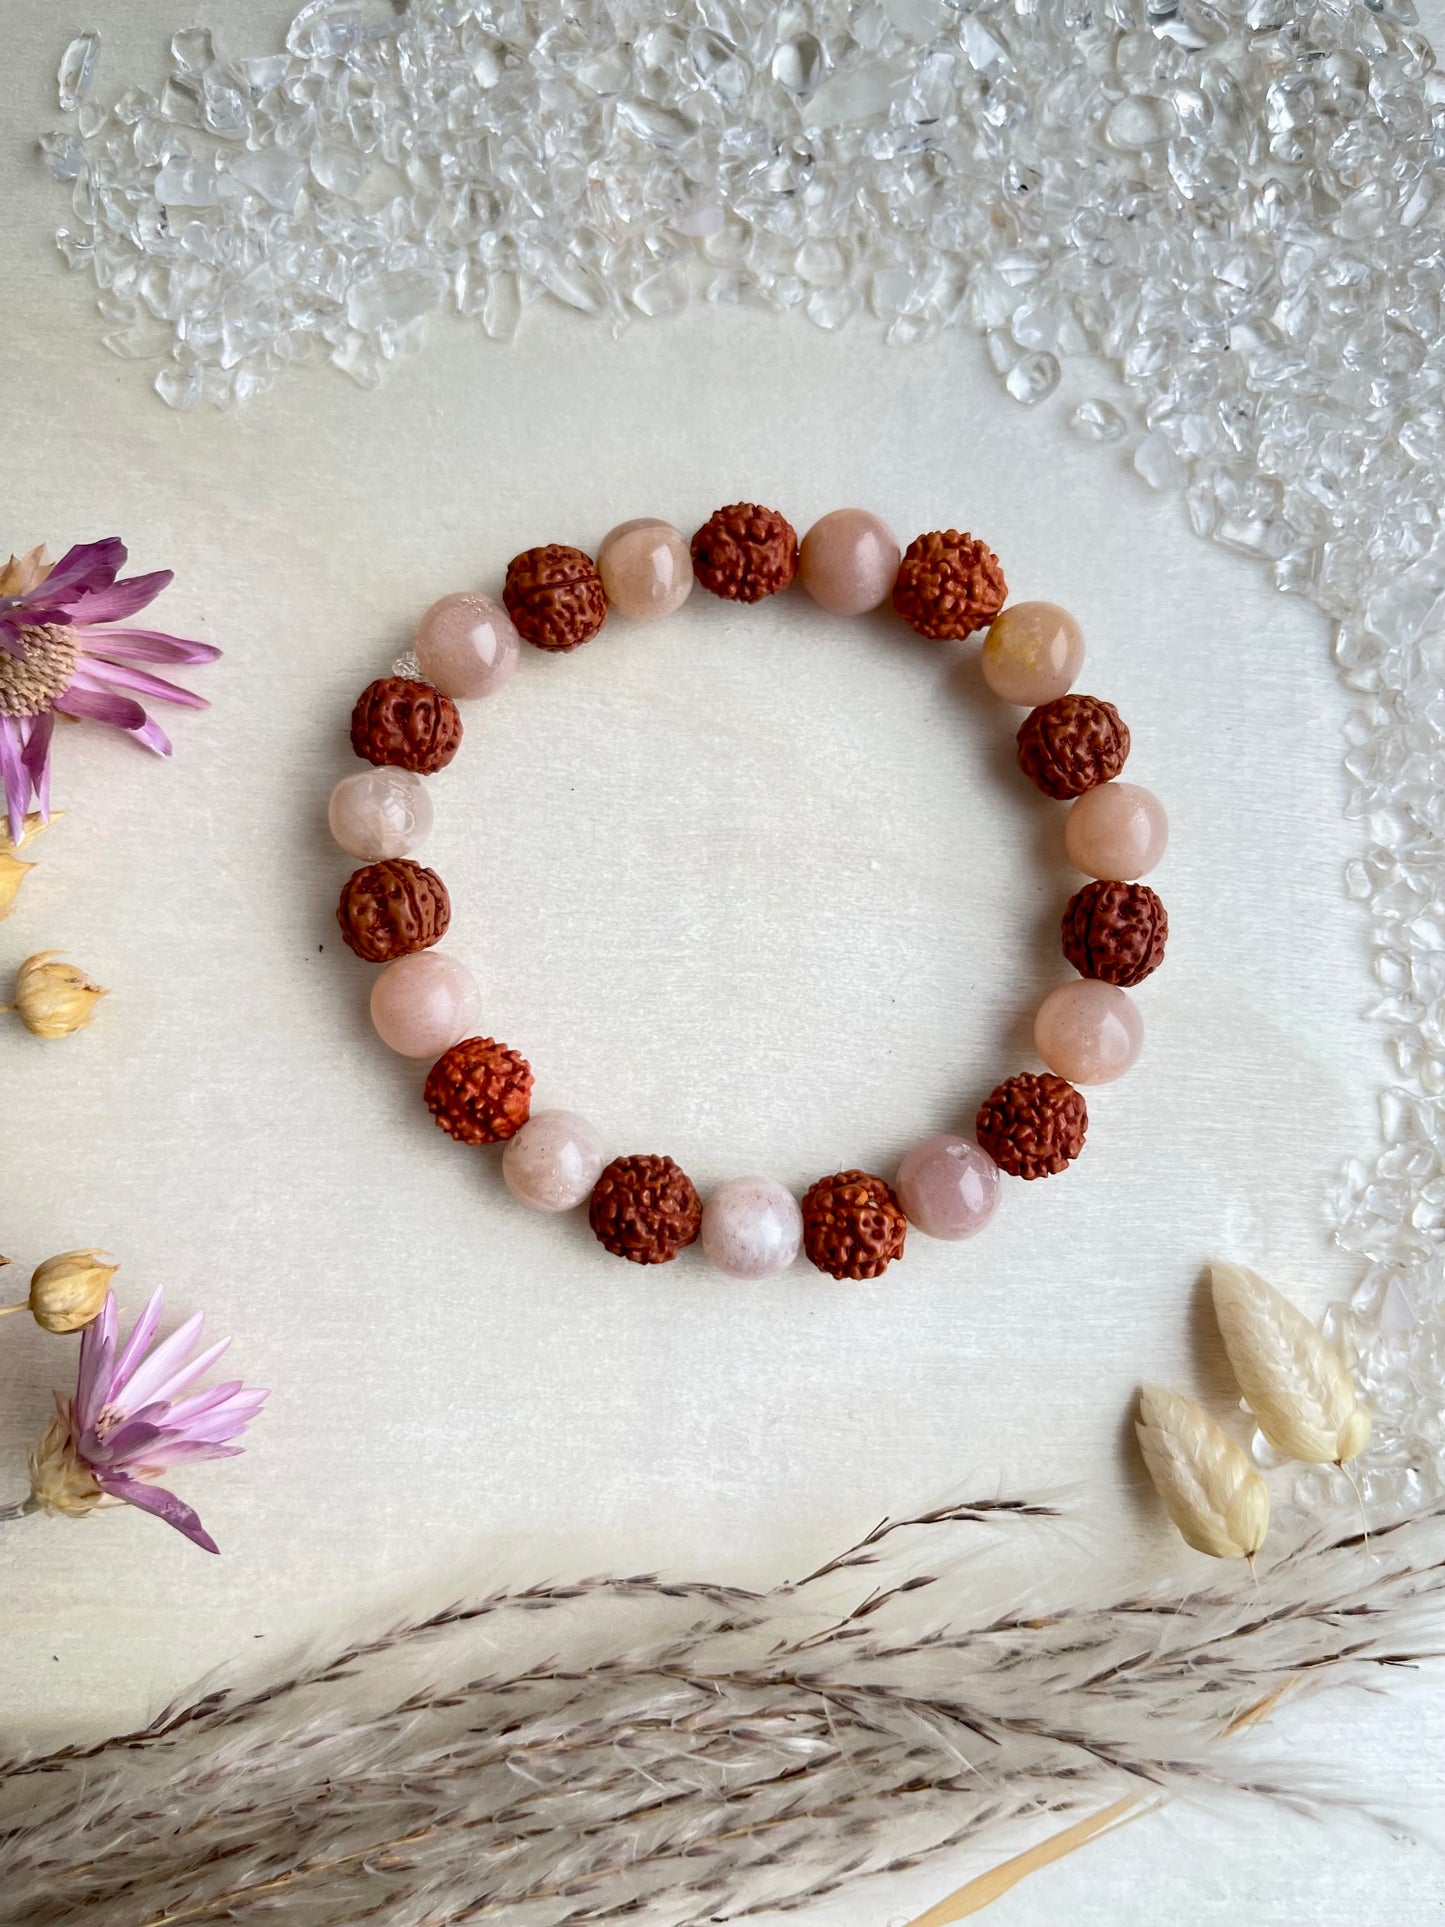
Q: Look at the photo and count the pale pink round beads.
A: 11